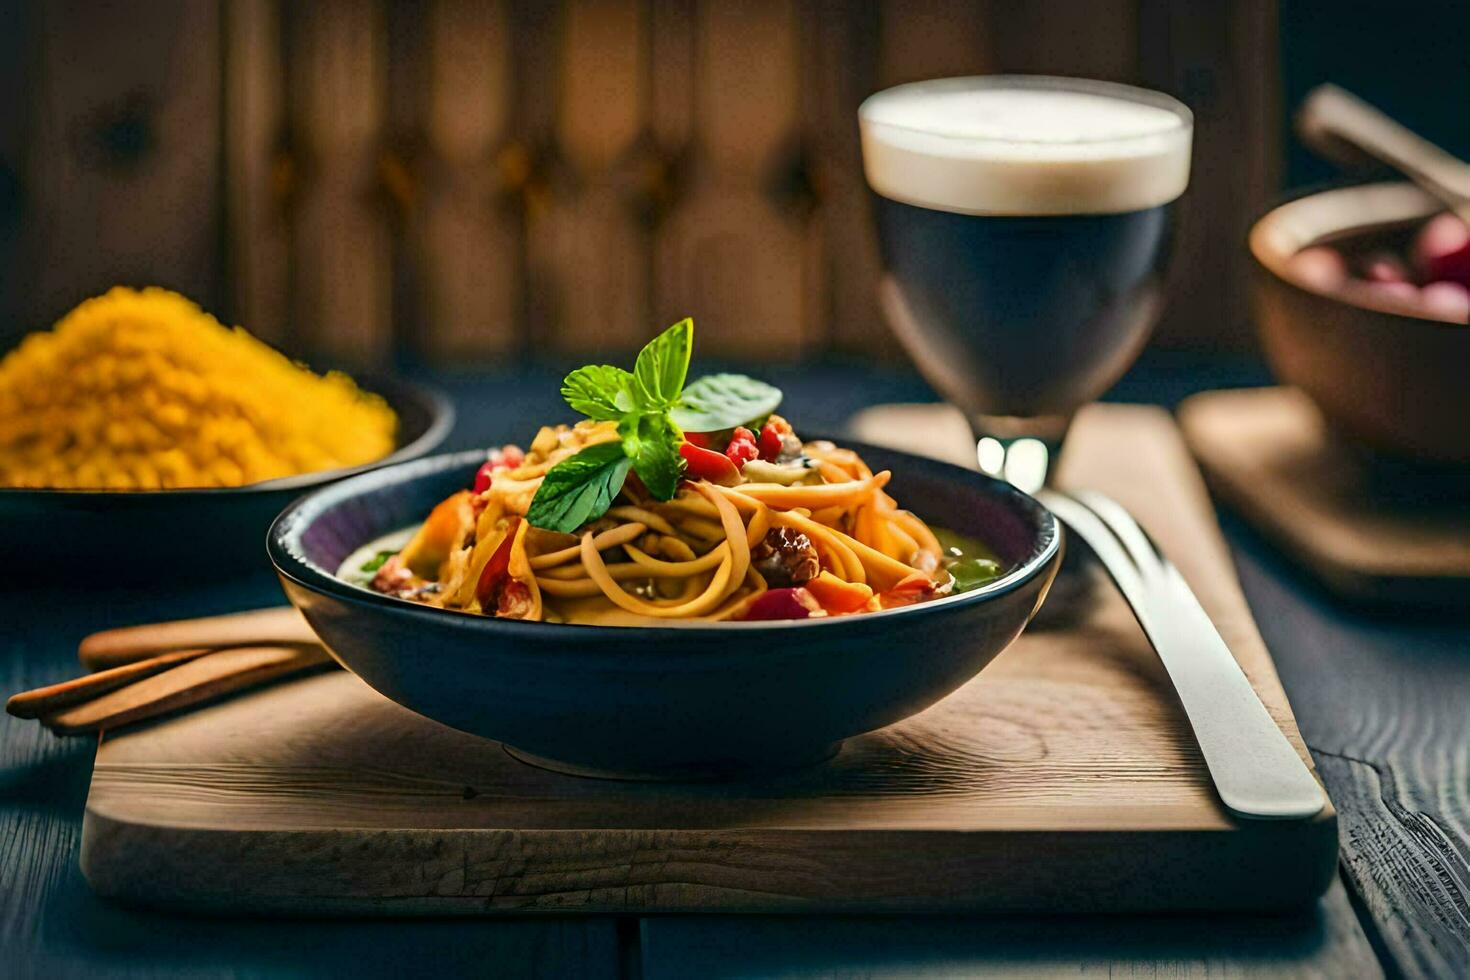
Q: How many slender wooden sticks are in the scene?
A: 3